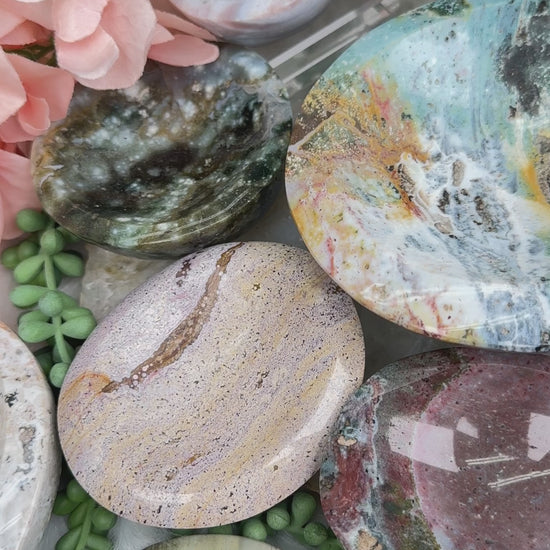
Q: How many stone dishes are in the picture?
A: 7